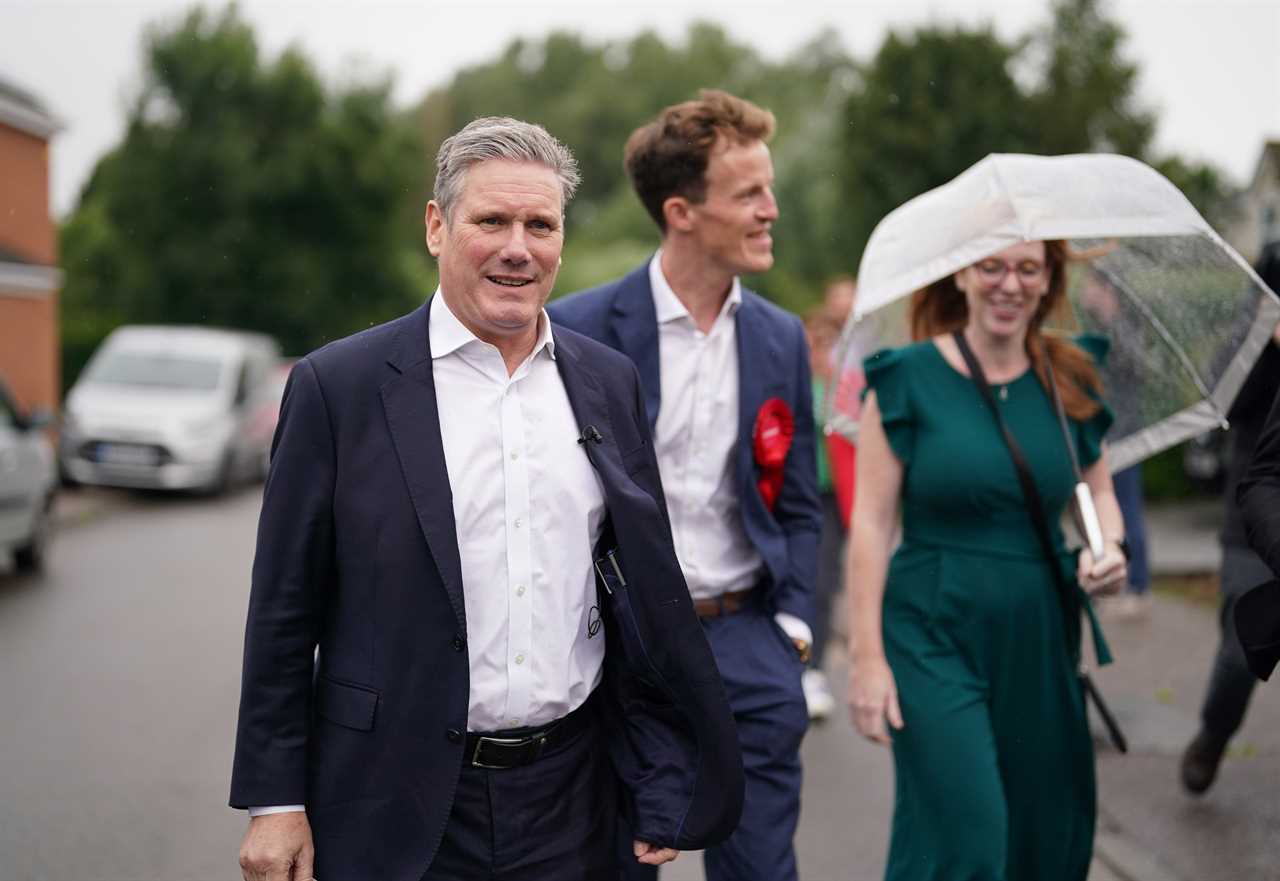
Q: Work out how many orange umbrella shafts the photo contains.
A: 0